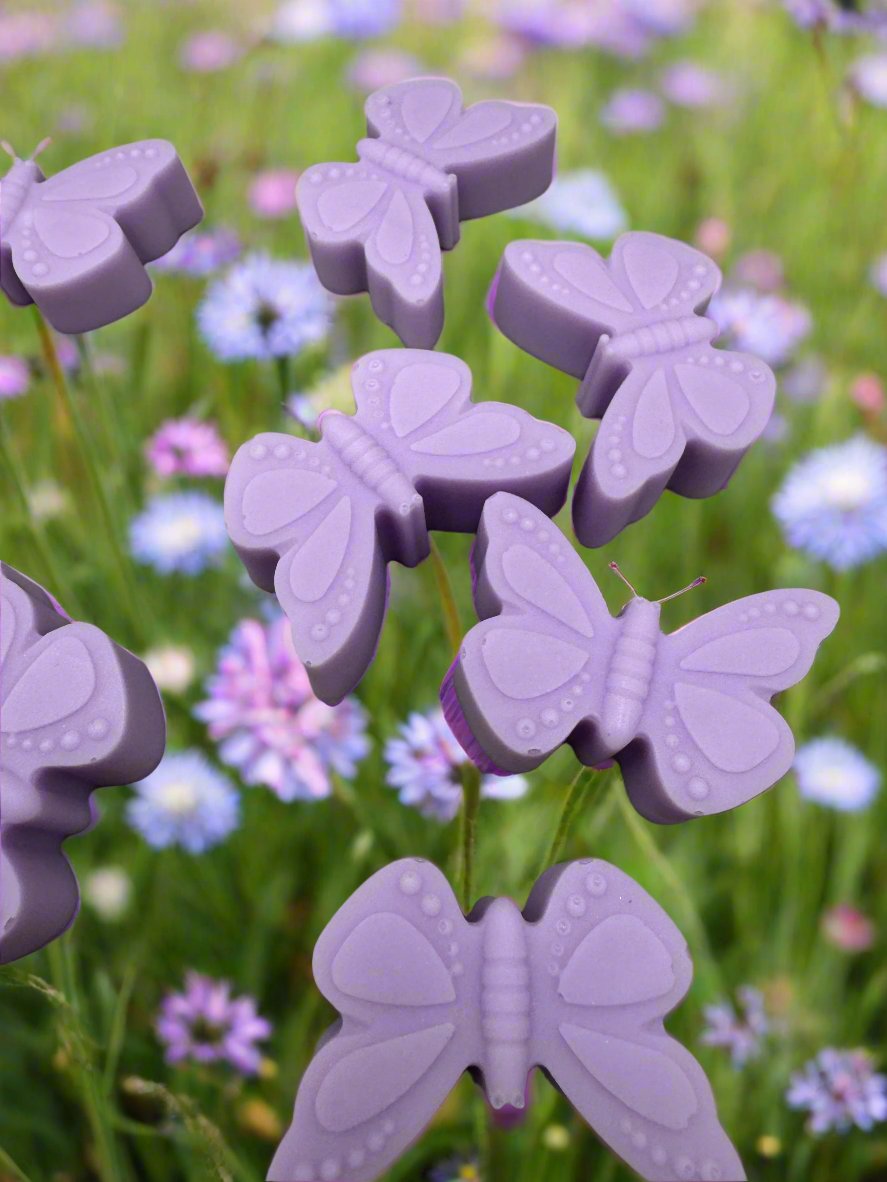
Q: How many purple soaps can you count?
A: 7